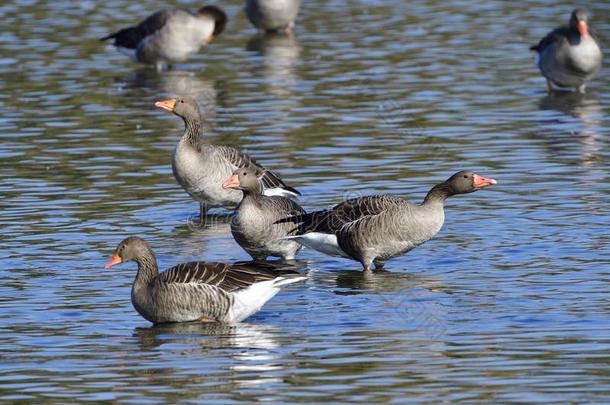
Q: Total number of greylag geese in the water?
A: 7